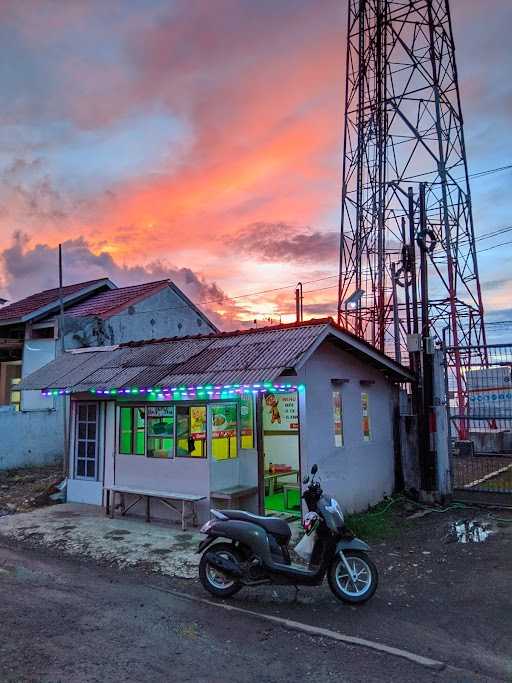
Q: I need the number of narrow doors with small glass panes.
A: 1